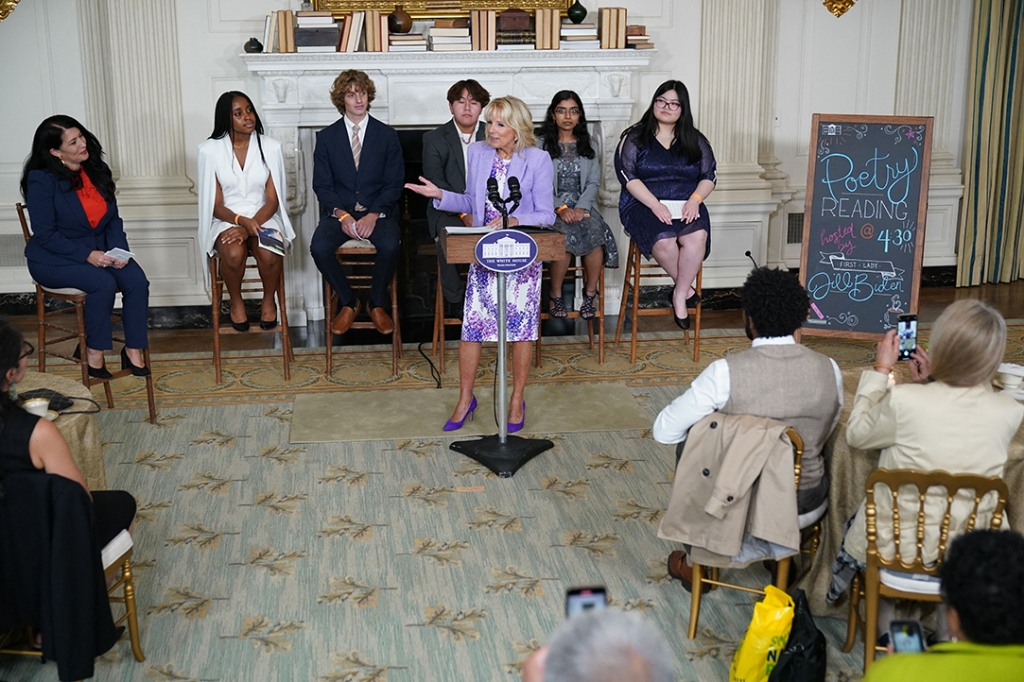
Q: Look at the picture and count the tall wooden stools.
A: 6